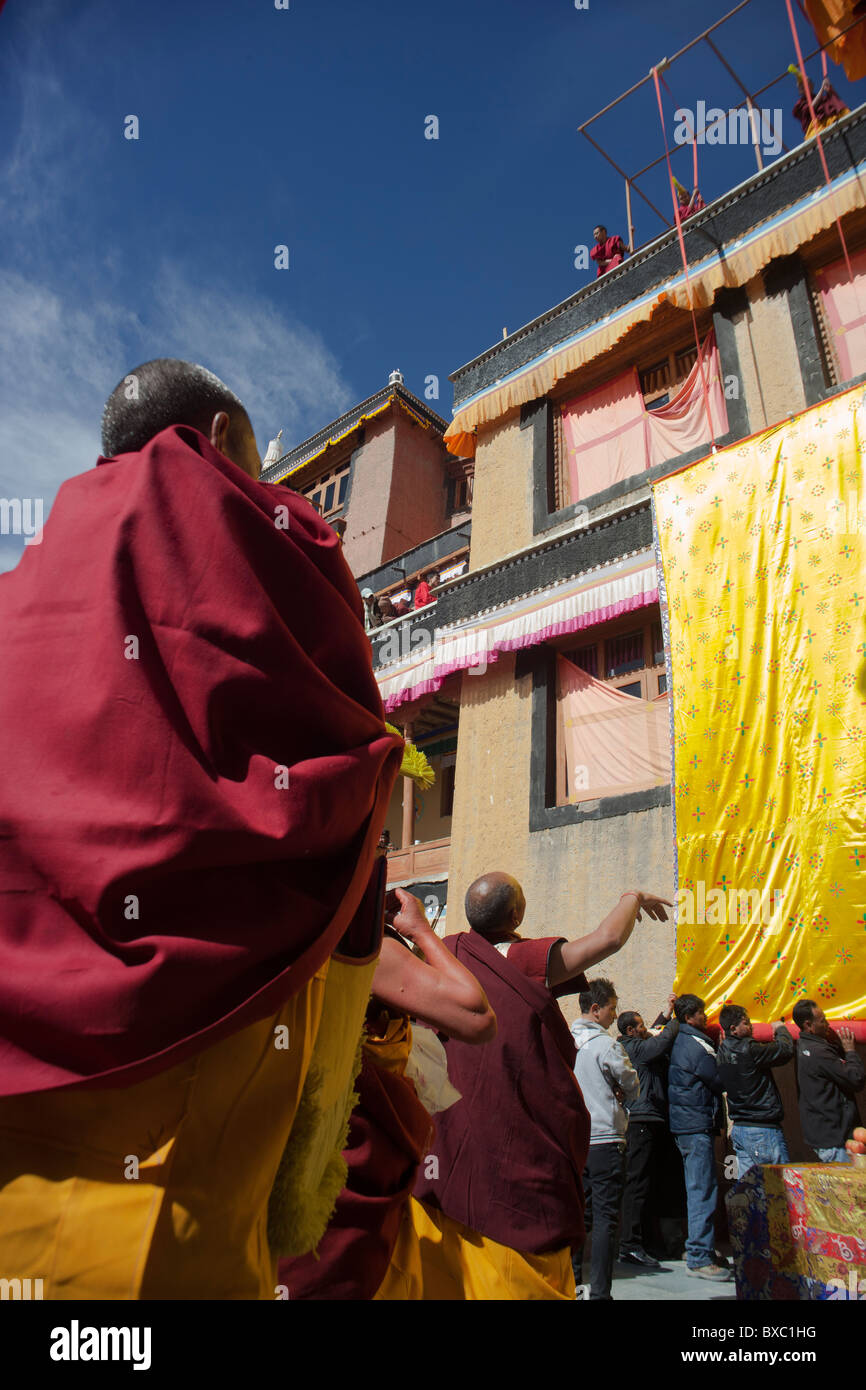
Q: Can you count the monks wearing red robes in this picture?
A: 6